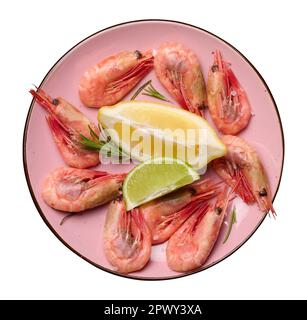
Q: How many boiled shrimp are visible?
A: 9